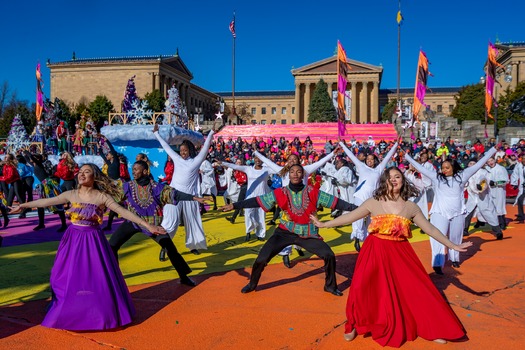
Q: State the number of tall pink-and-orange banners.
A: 4